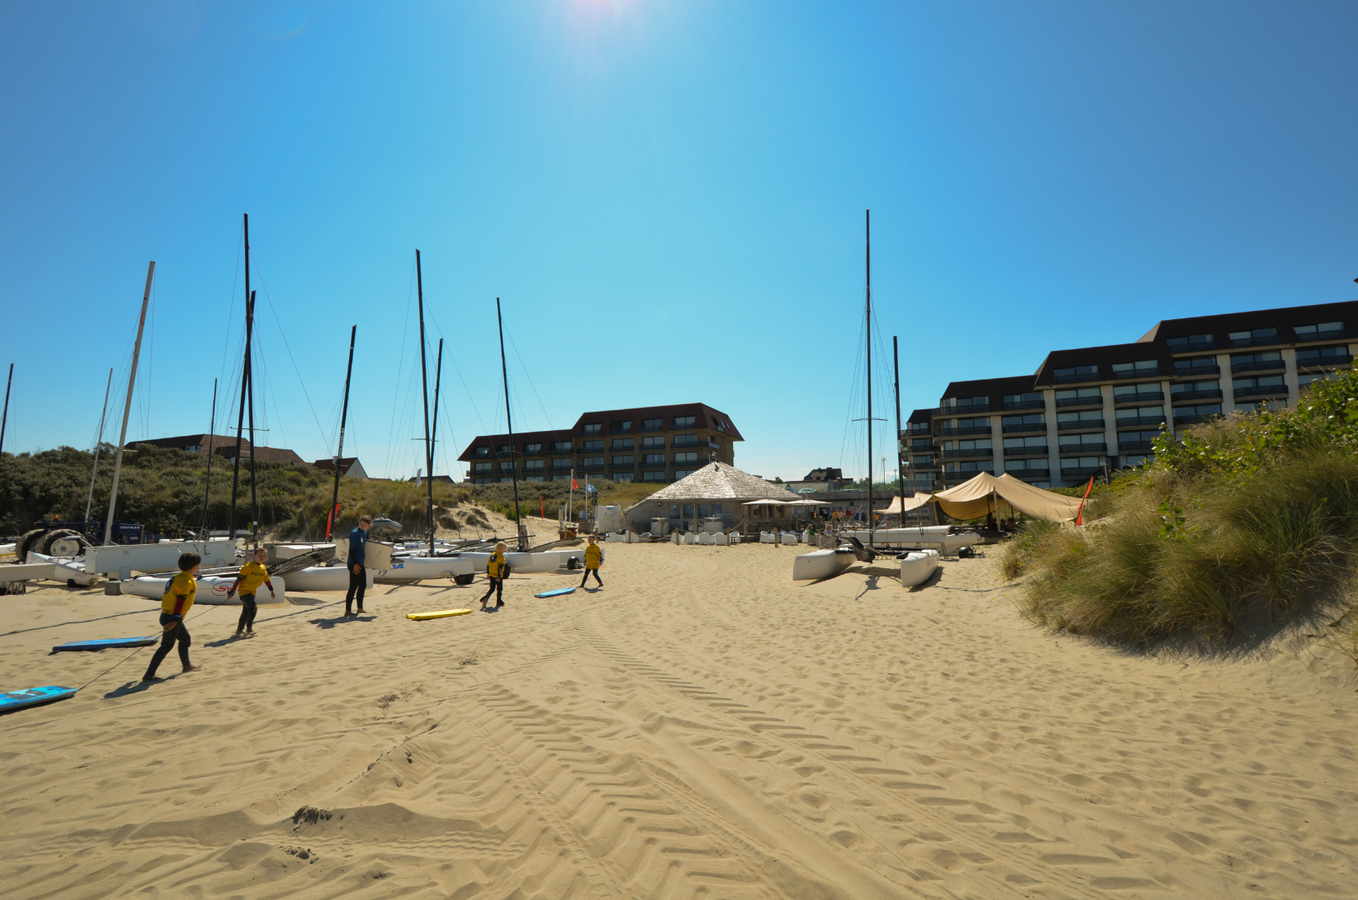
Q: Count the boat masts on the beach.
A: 12